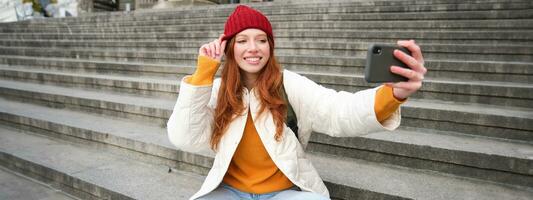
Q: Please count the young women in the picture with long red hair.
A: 1